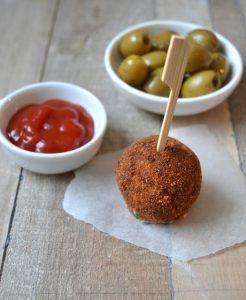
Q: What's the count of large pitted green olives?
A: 9